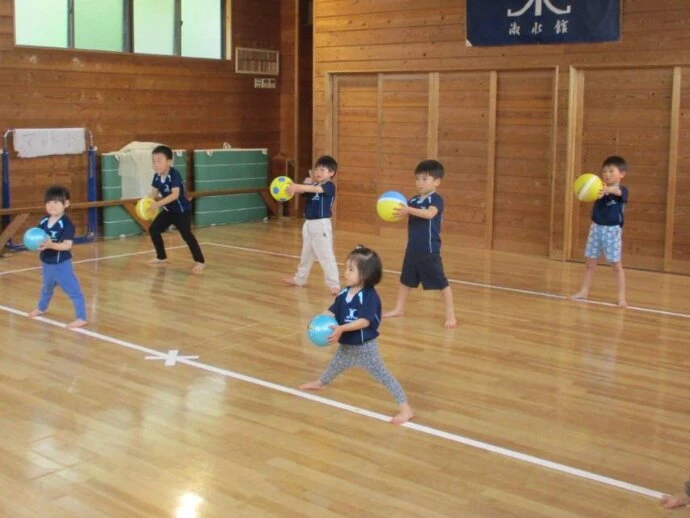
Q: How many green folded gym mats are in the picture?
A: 2